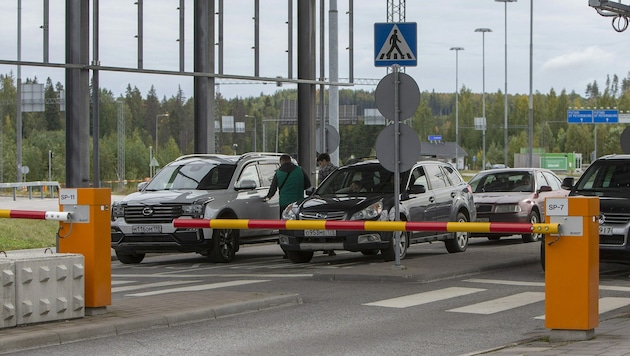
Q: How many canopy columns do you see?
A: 3